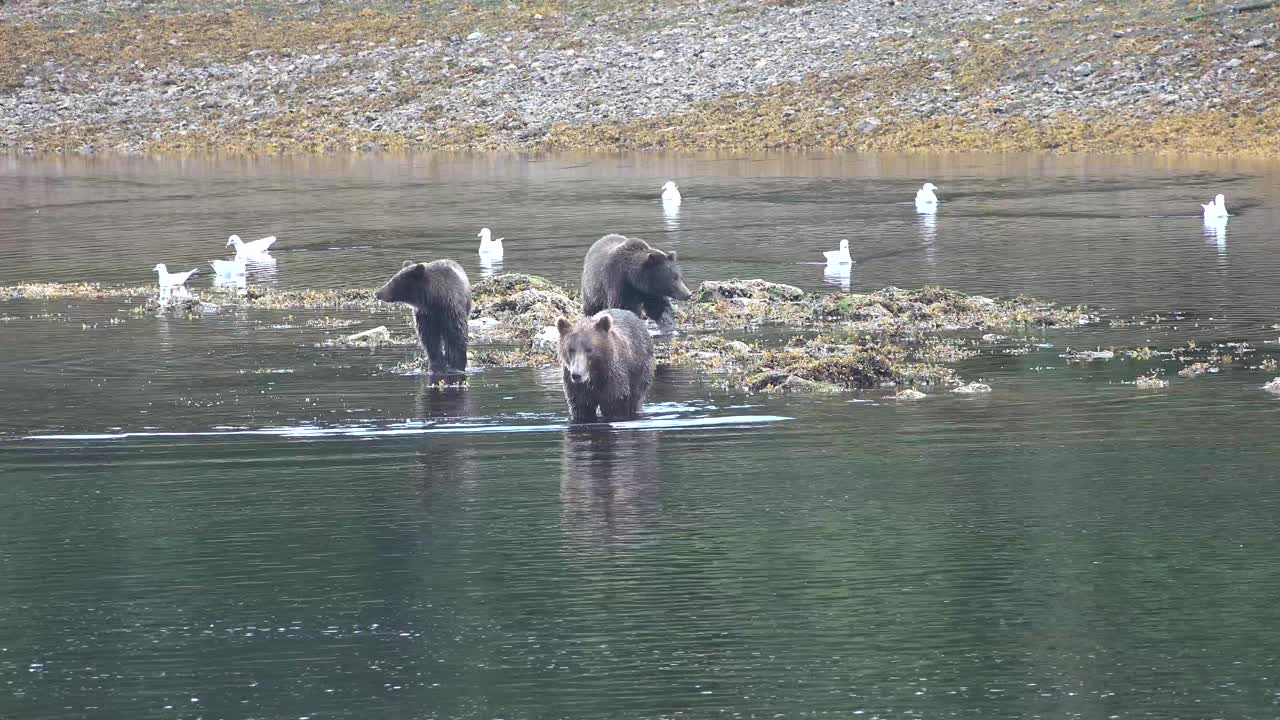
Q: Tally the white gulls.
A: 8